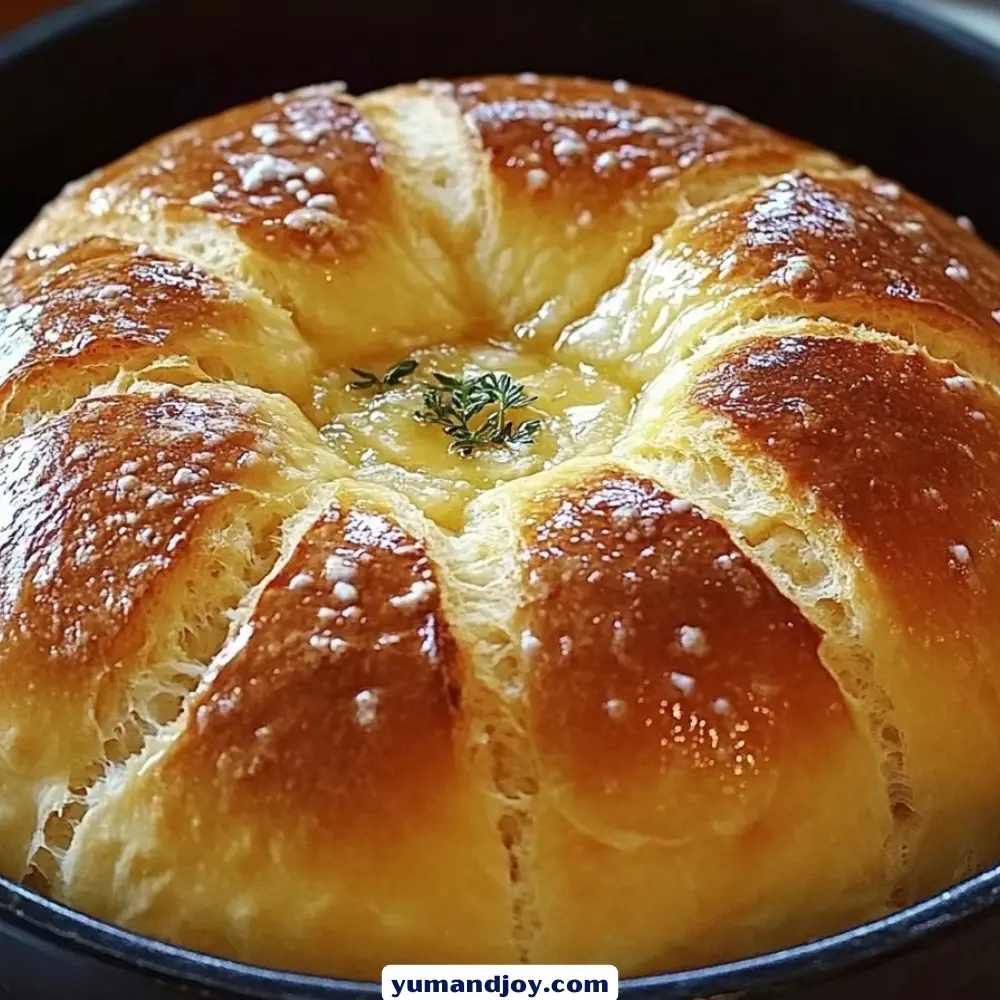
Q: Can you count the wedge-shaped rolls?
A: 8